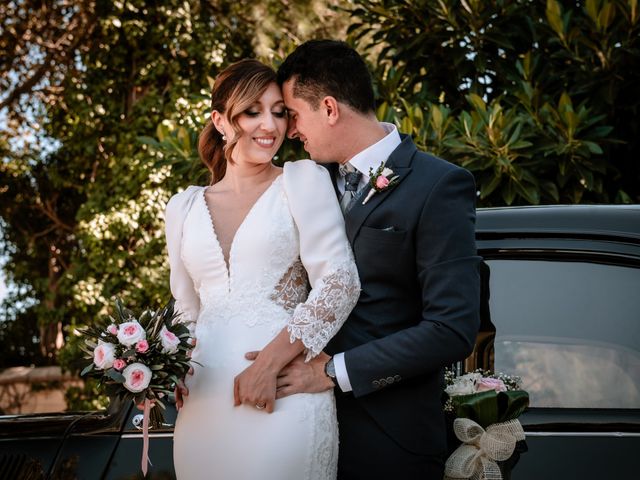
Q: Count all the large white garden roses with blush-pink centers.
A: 4